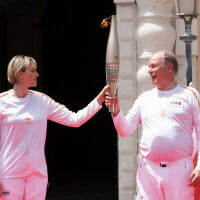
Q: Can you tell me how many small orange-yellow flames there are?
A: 1